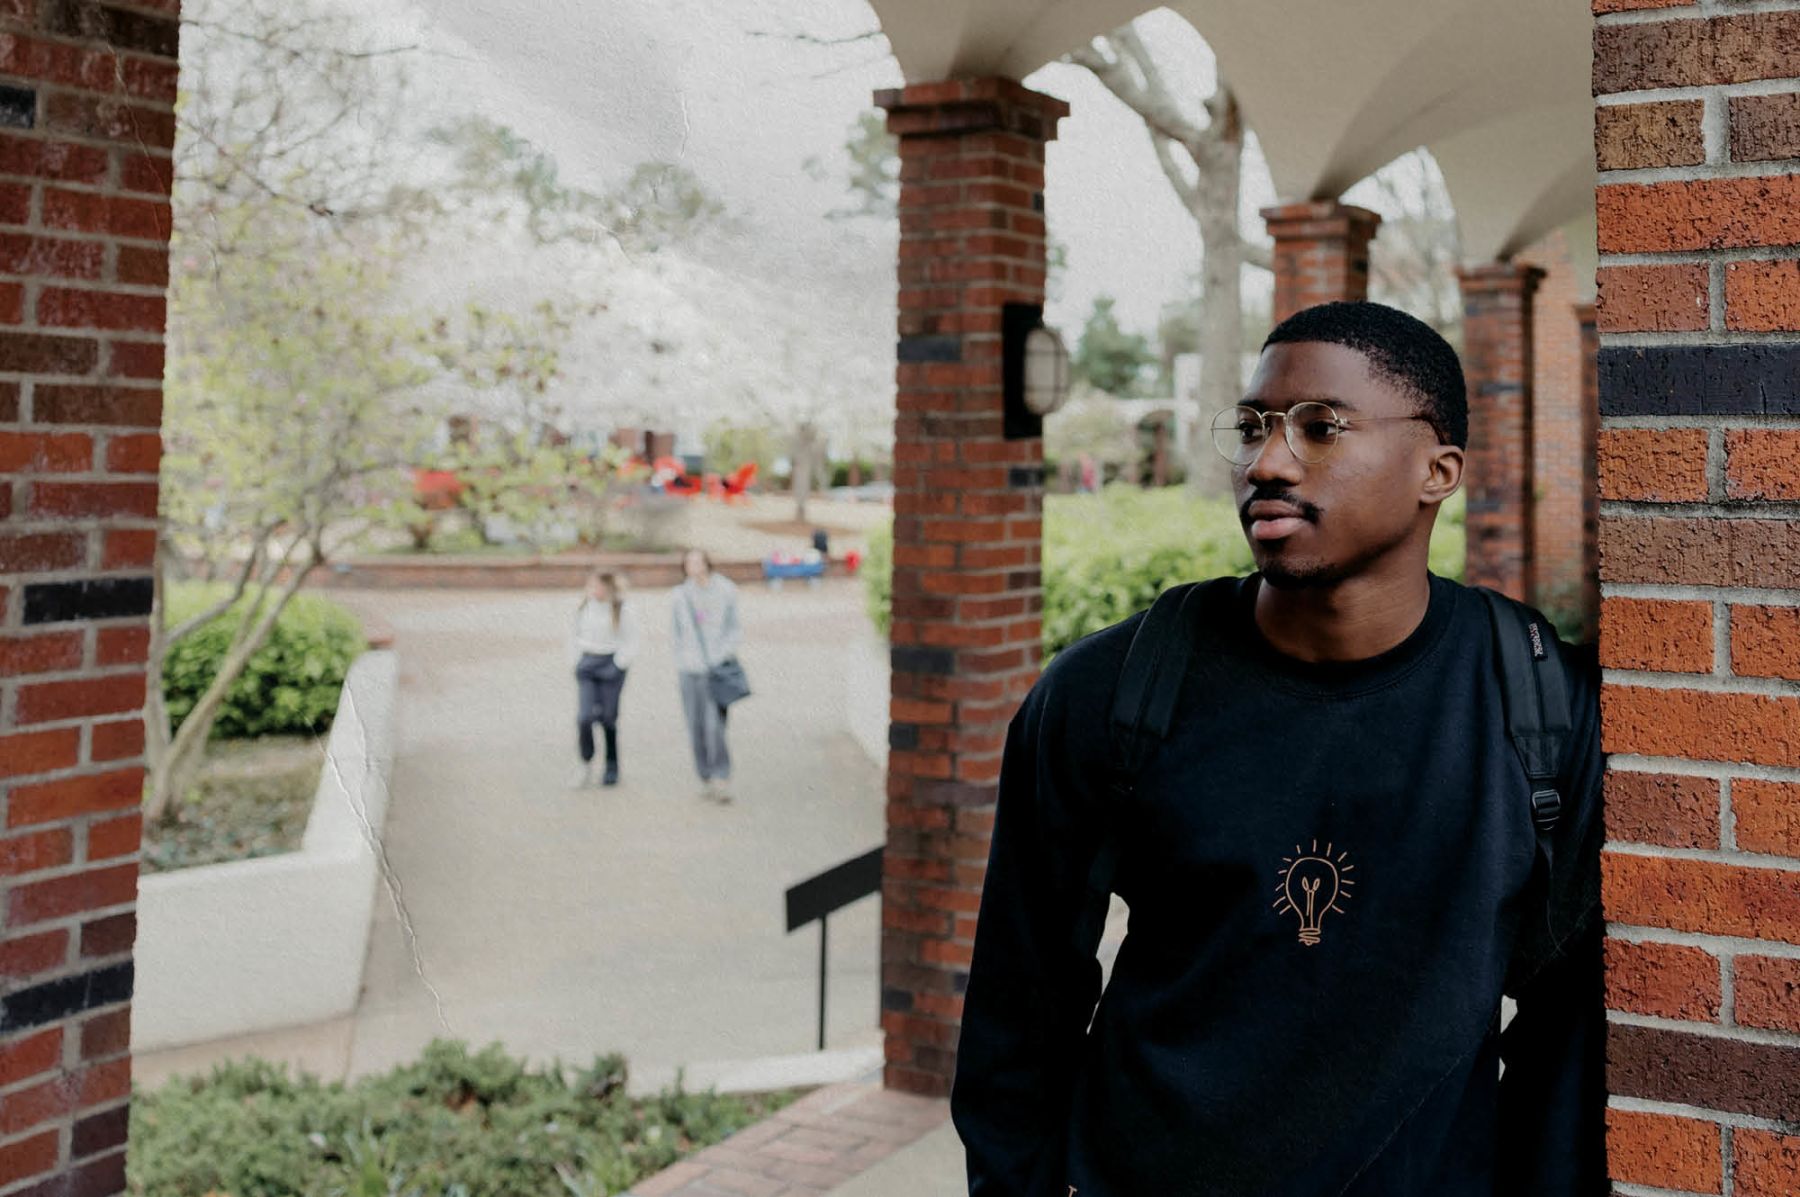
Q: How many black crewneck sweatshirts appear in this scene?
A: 1